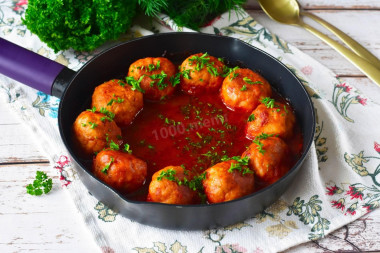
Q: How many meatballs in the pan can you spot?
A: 10